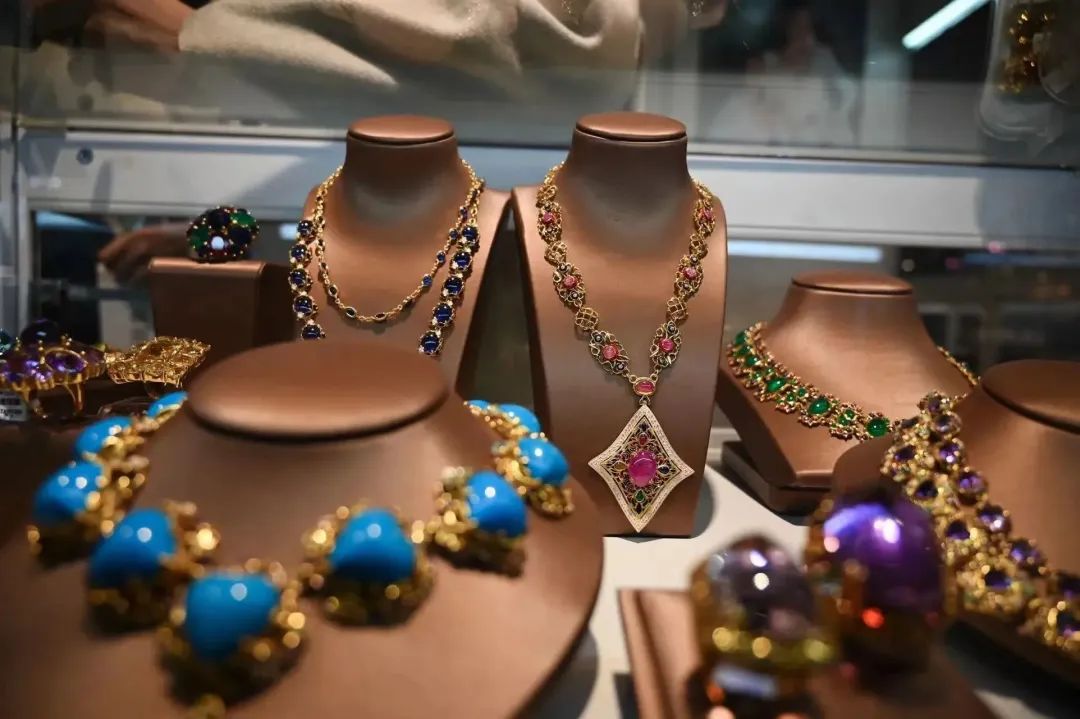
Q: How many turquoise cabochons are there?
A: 10